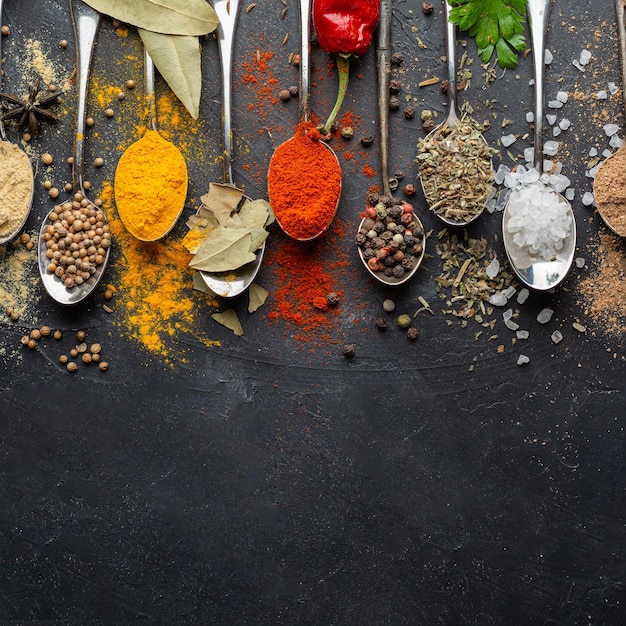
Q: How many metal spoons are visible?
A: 9